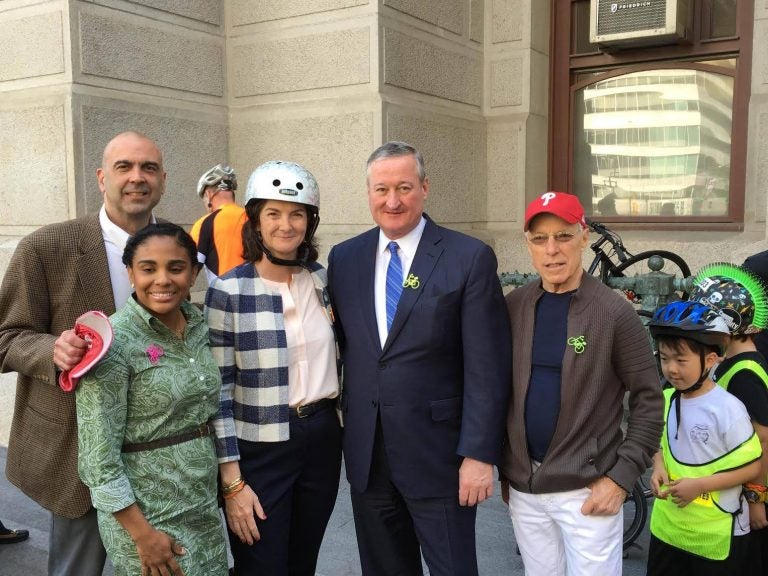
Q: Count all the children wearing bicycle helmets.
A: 2